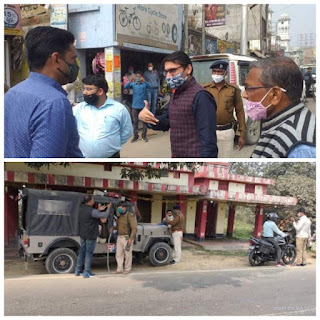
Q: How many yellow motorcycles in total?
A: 0